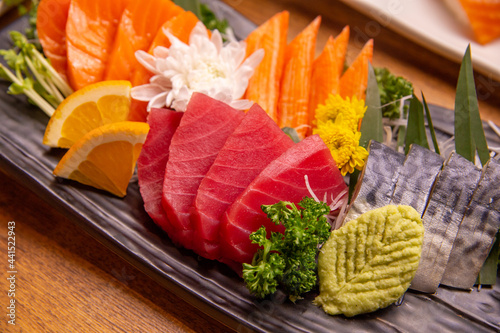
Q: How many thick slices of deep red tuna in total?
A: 4